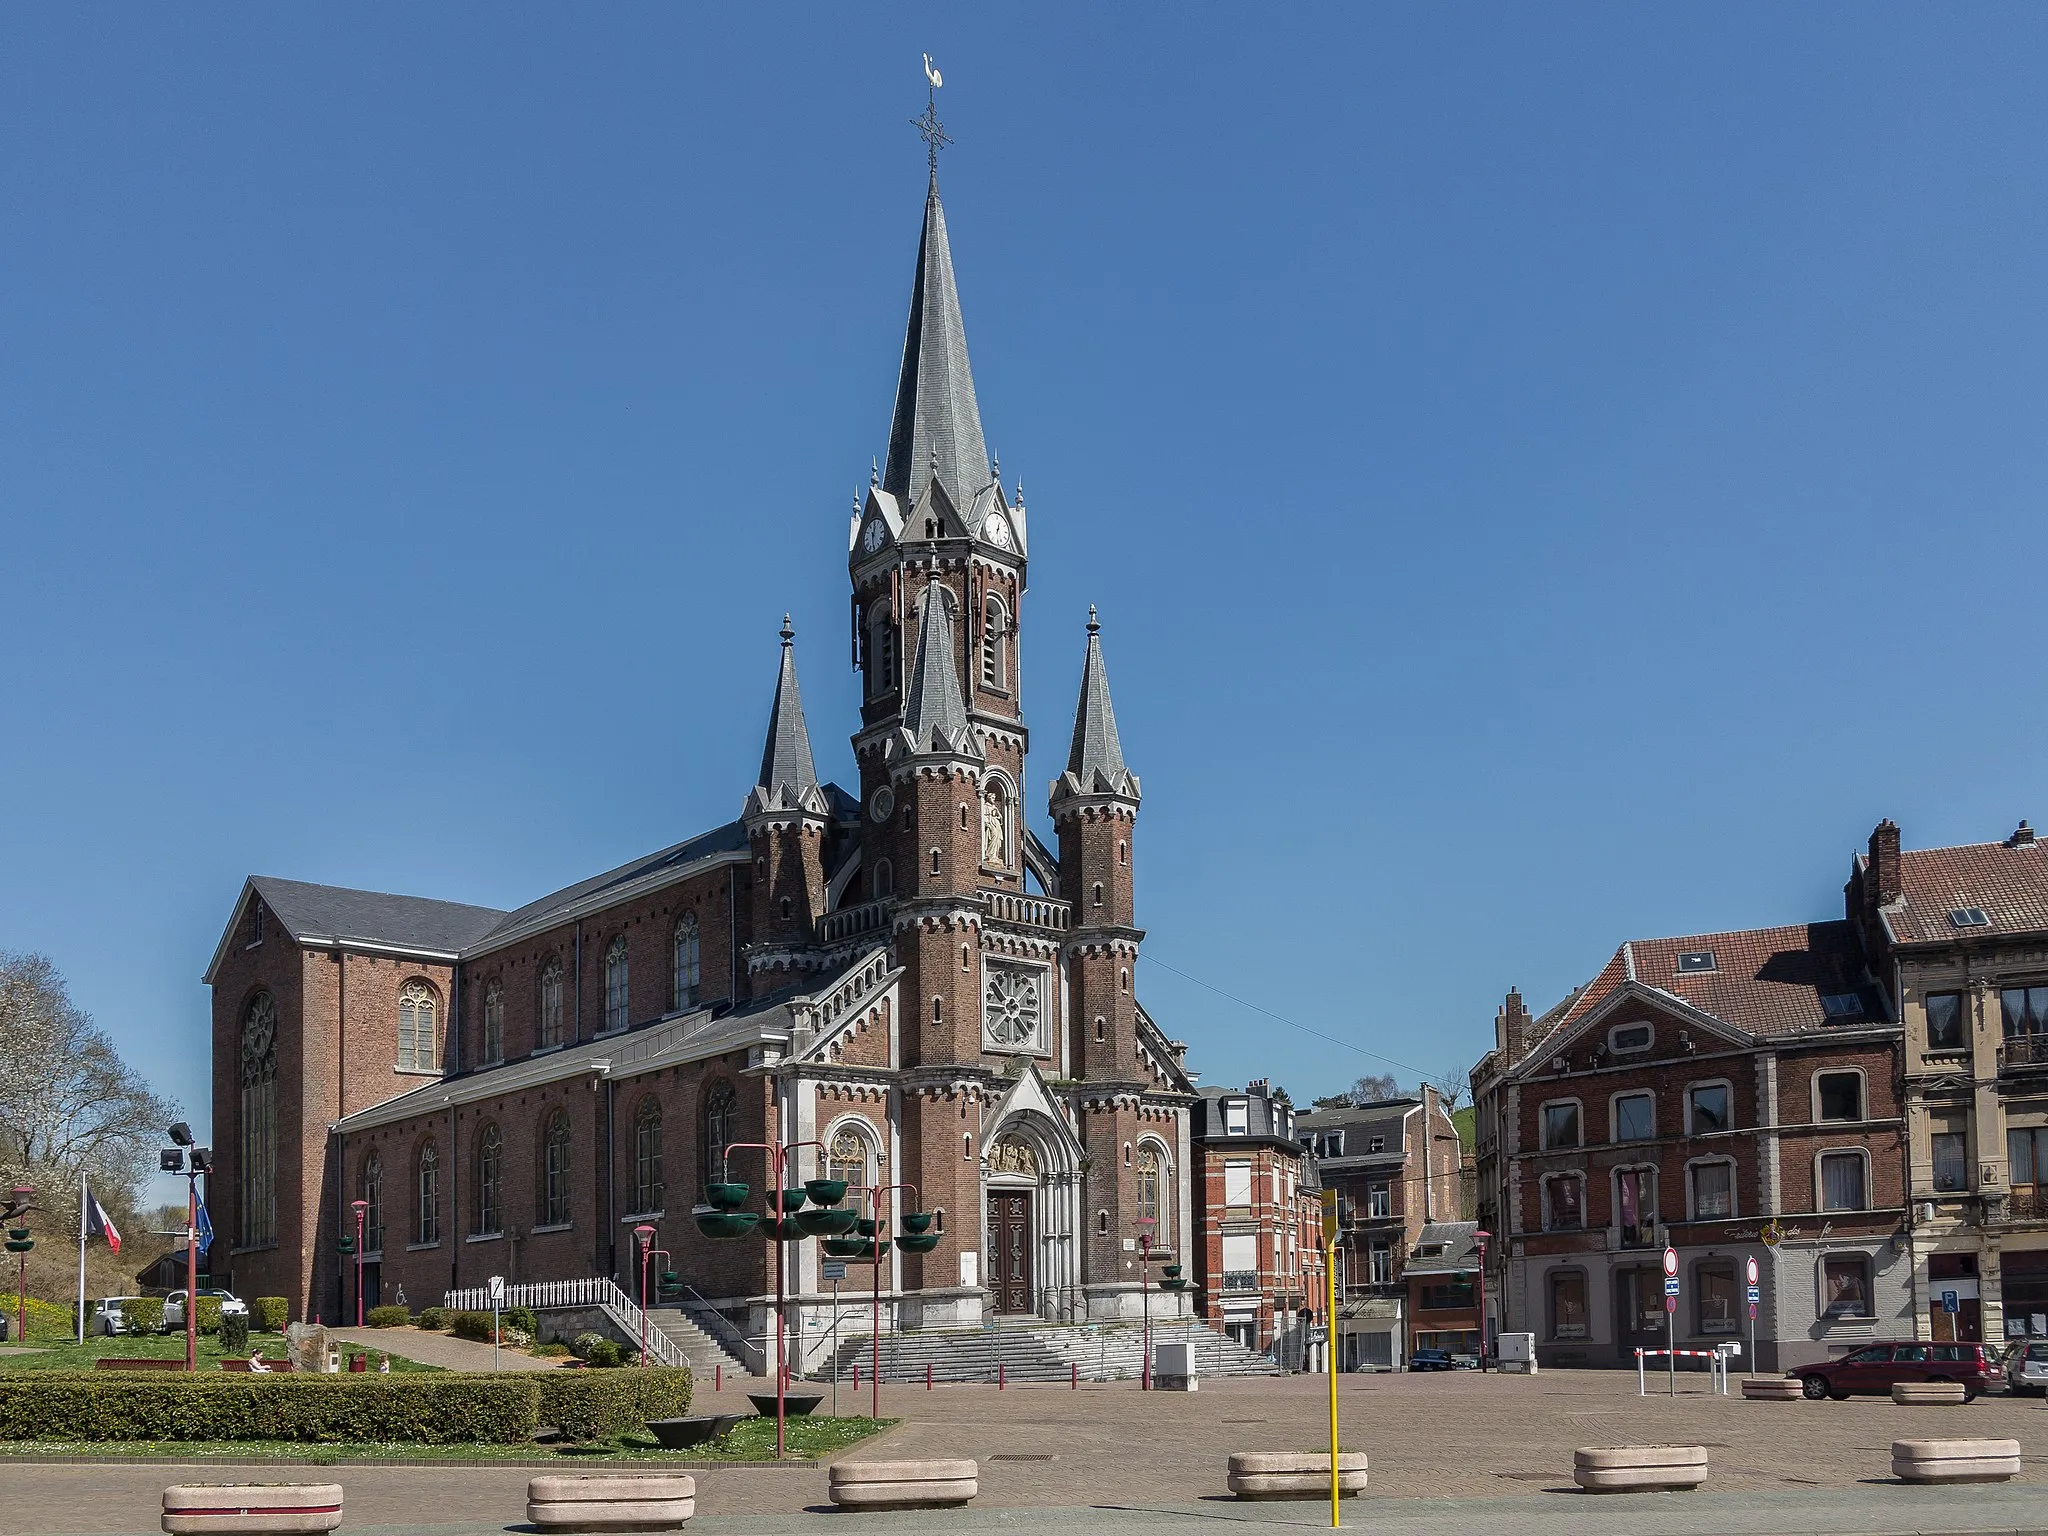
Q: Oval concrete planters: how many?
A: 8